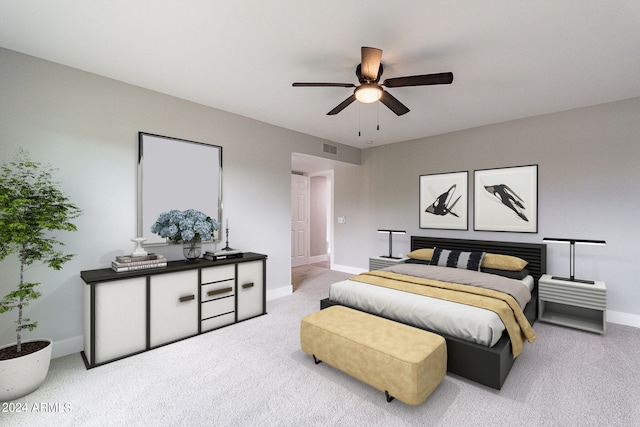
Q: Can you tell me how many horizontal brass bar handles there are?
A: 3